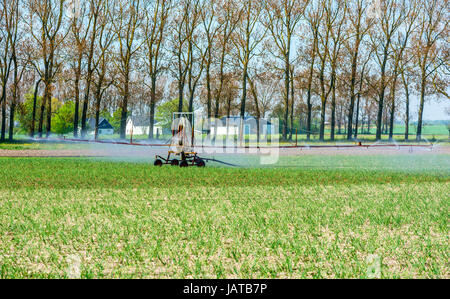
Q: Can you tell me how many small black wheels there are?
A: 4